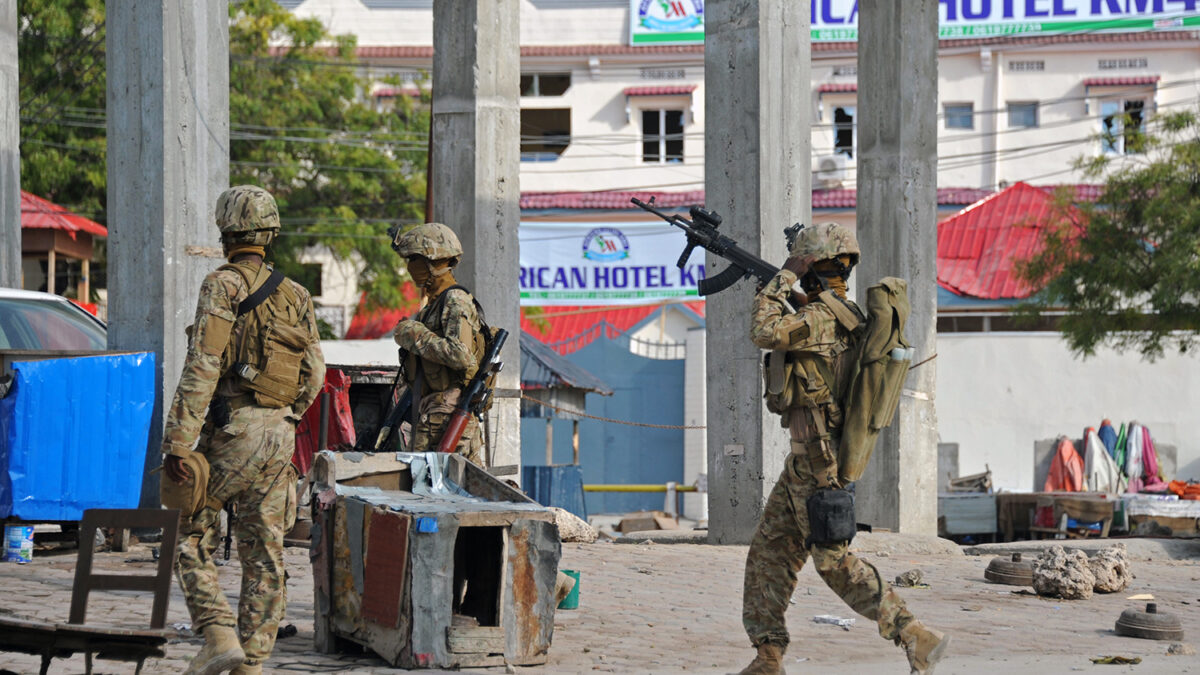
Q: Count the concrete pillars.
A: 5